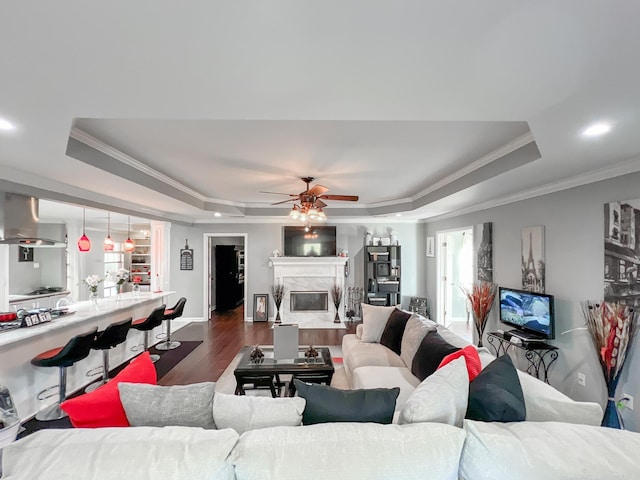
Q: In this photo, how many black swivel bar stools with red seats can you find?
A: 4